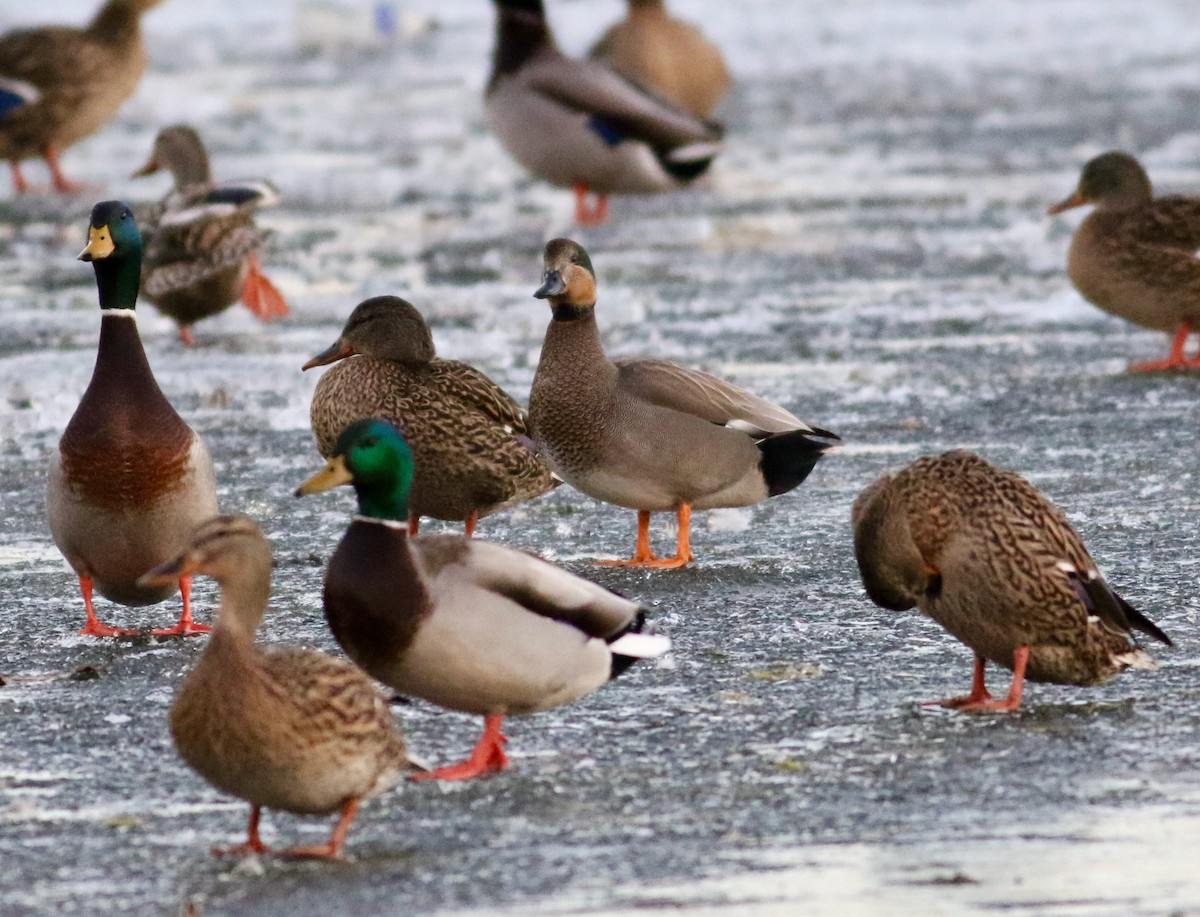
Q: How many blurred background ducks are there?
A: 5